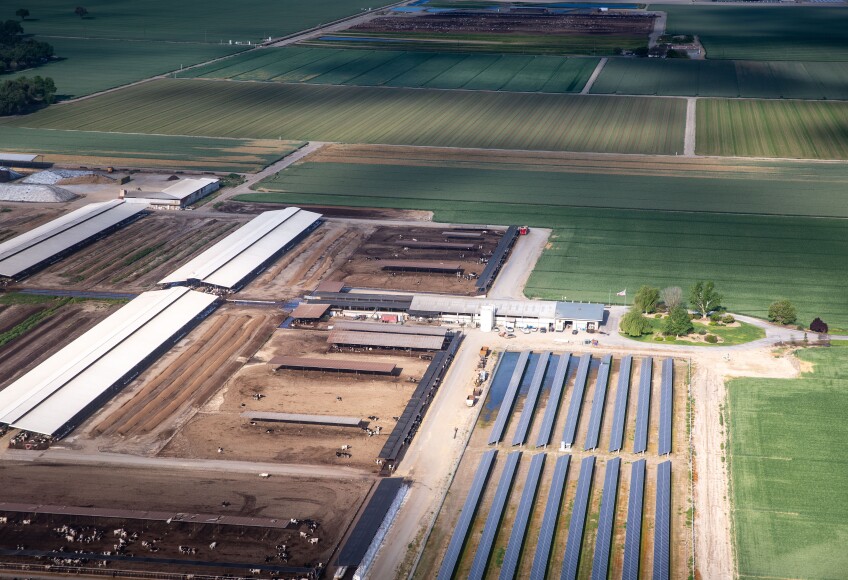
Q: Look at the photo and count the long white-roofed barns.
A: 3